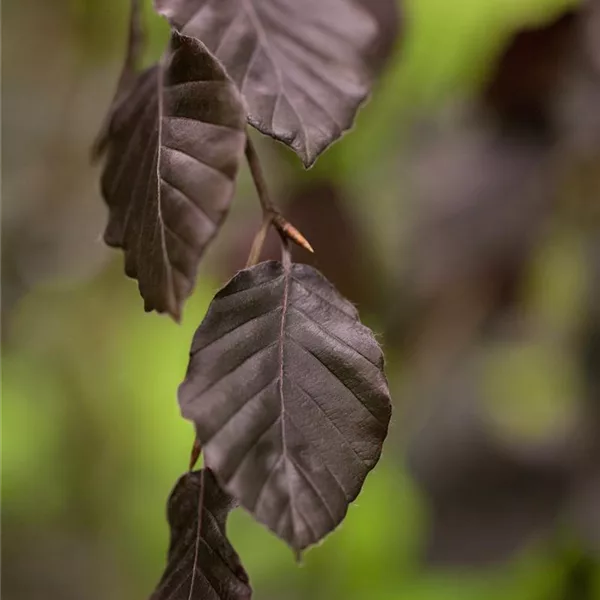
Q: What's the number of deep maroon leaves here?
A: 4